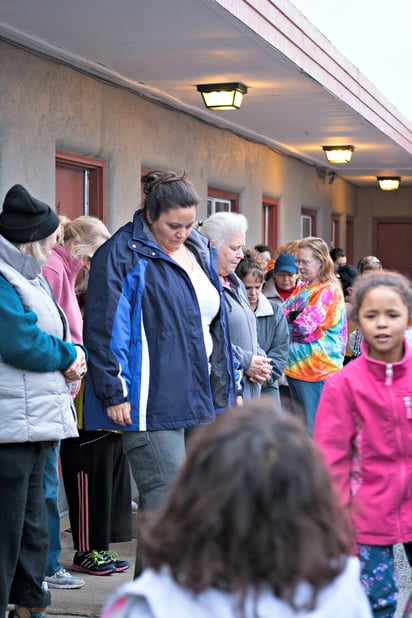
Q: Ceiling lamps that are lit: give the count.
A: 3